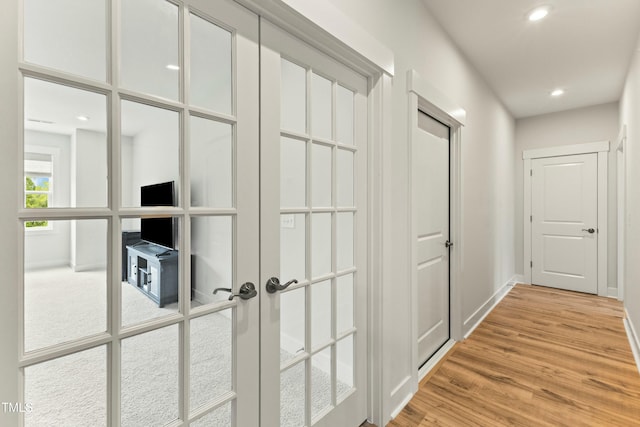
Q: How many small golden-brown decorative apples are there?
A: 0